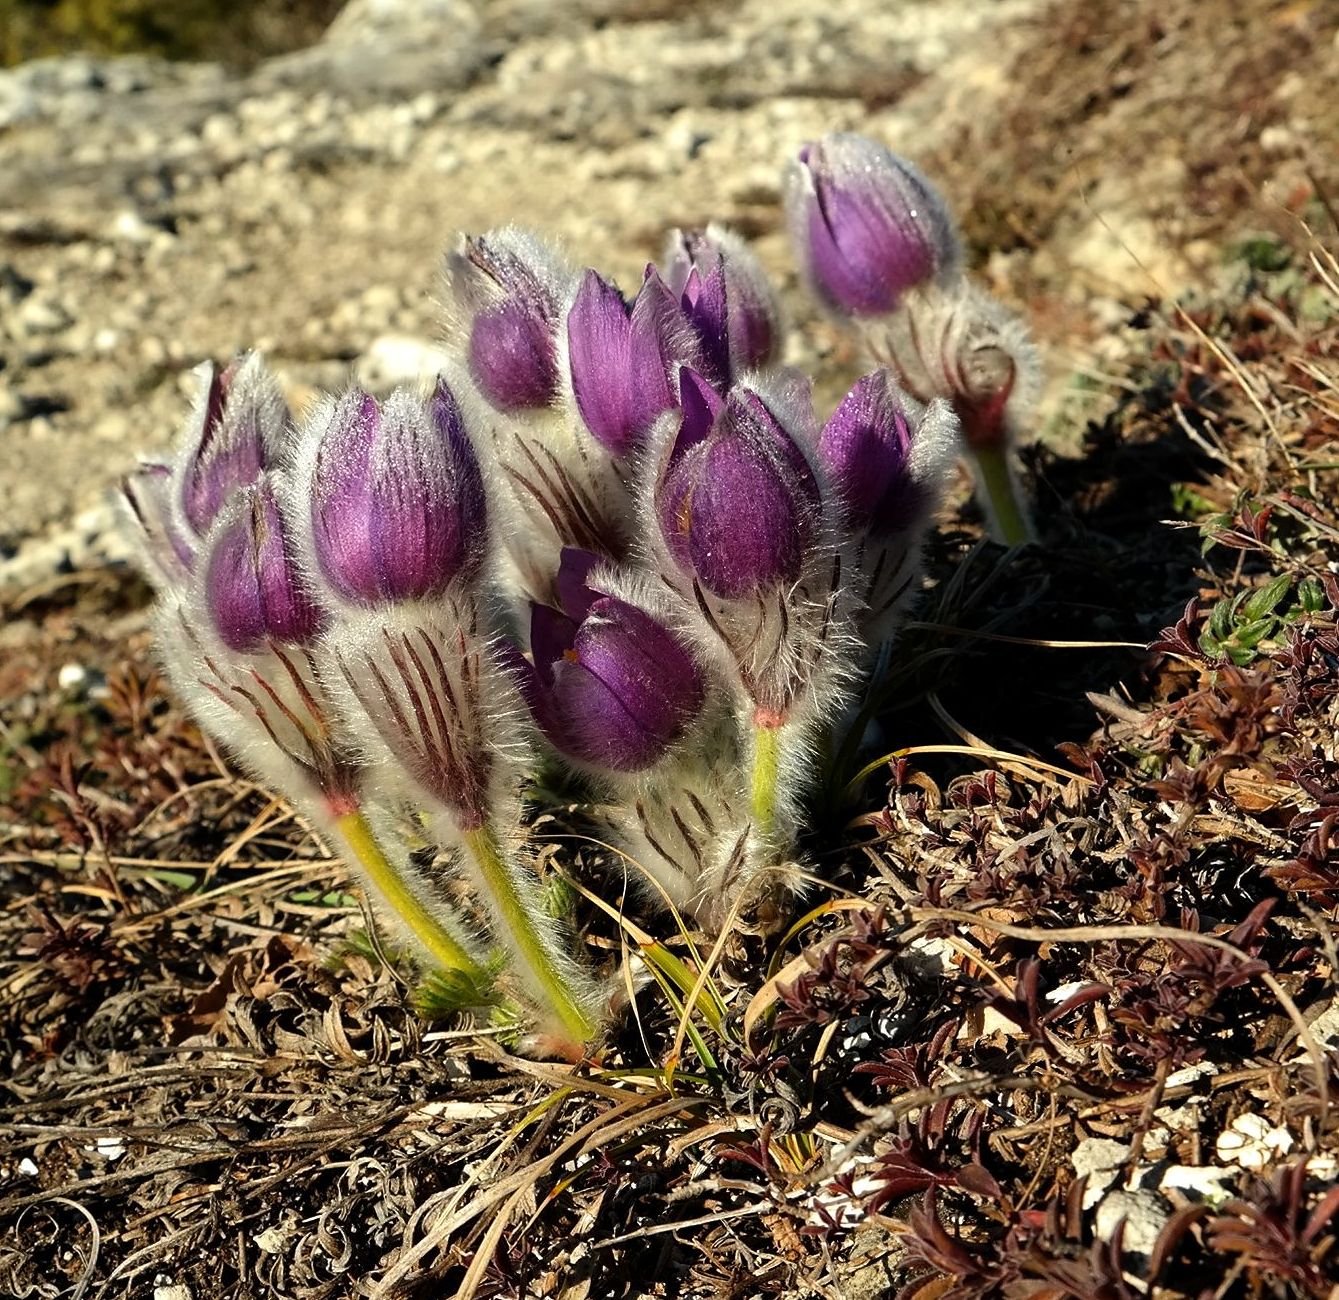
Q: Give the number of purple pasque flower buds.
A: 11